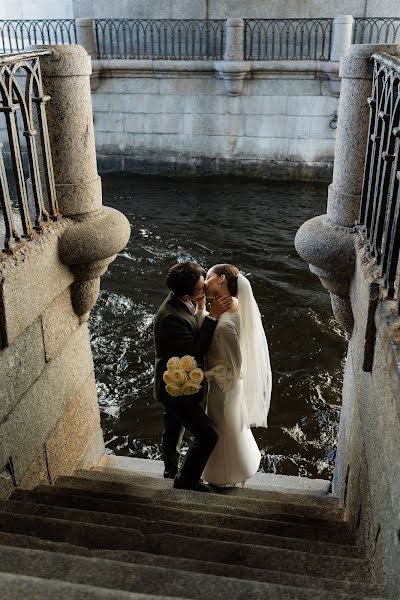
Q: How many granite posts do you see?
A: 5